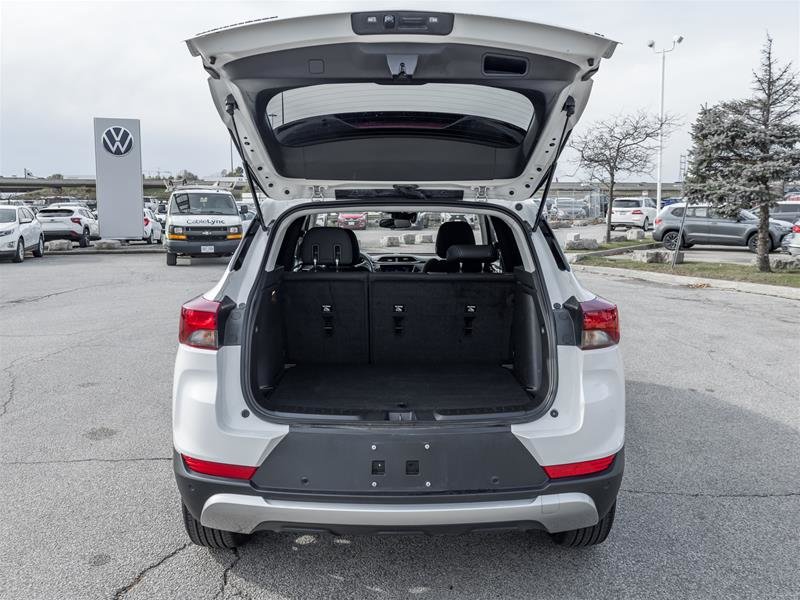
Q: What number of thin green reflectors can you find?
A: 0